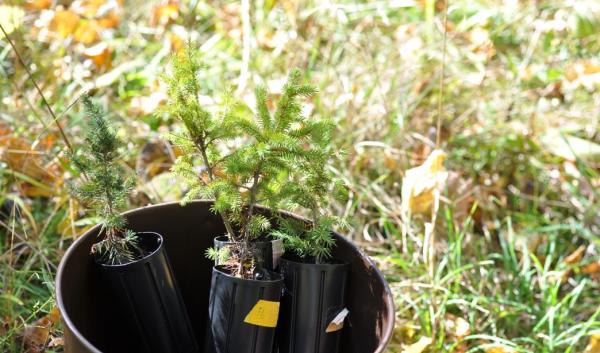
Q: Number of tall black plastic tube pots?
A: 4